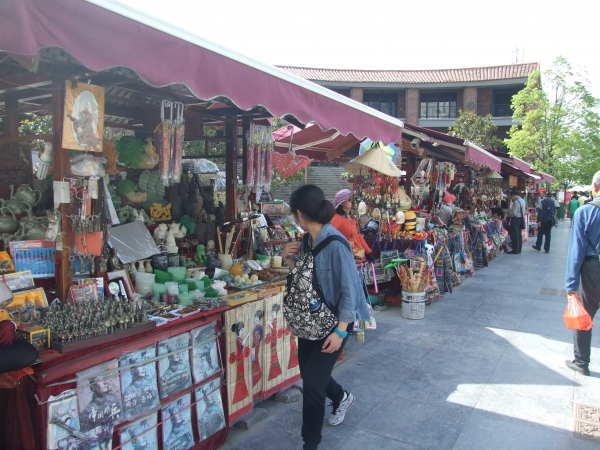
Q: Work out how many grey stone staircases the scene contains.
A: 1